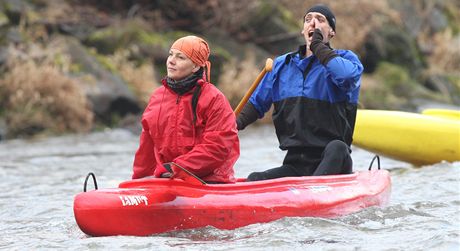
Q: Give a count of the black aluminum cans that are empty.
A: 0